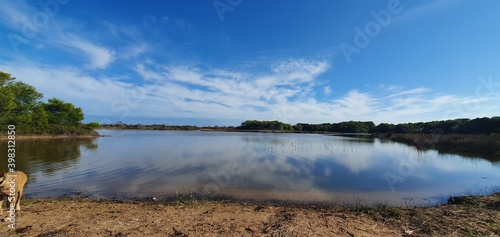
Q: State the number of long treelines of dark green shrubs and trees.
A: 1